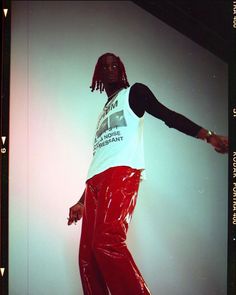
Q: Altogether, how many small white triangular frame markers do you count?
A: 3